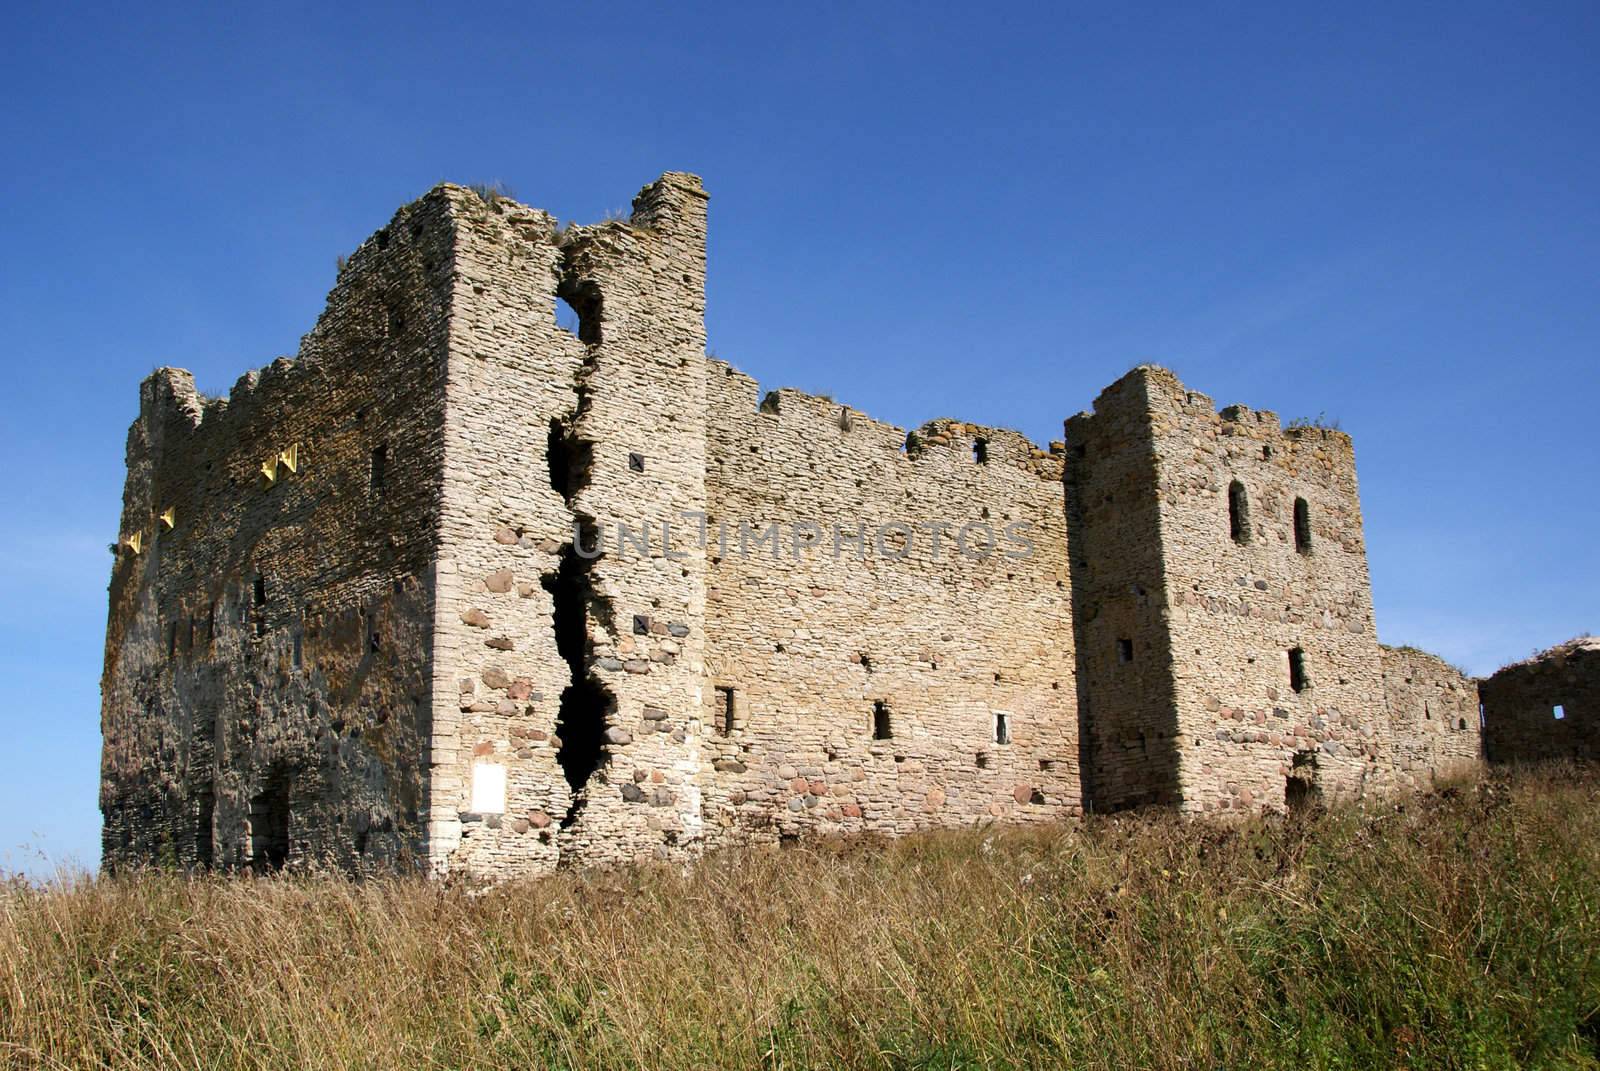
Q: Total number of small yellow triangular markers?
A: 4